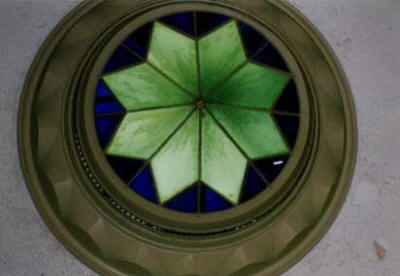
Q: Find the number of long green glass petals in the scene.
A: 8